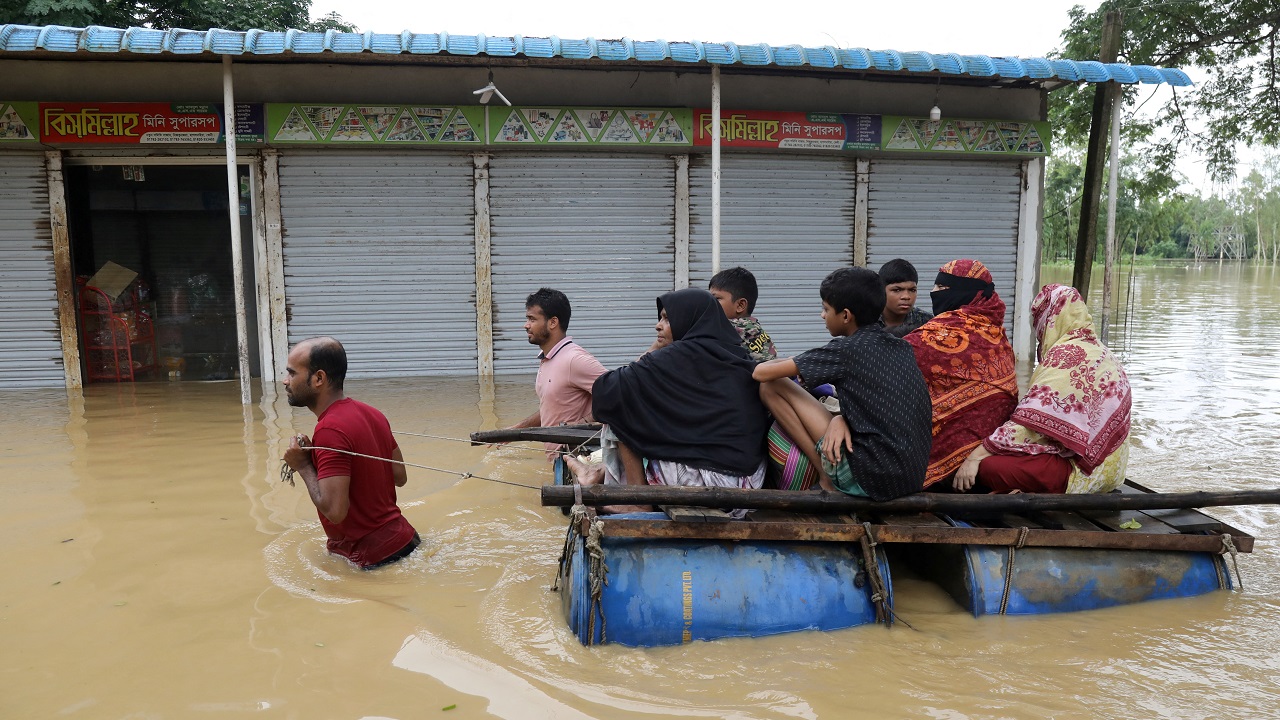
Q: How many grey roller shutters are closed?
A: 5